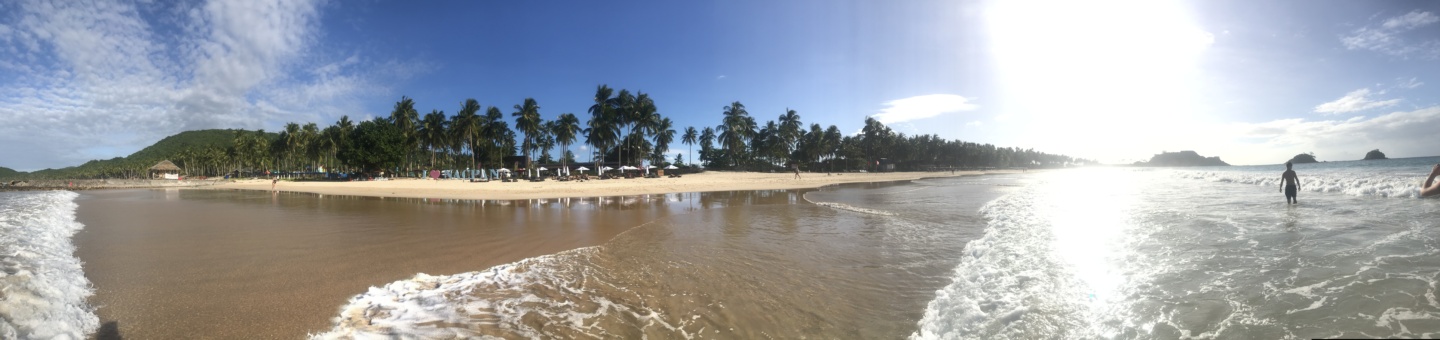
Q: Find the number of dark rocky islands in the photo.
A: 3